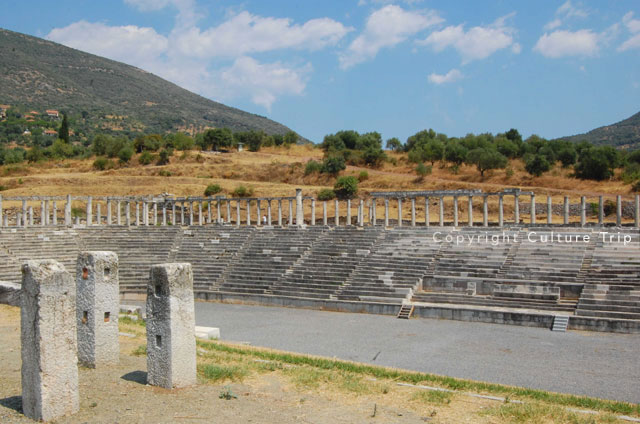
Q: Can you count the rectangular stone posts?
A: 3